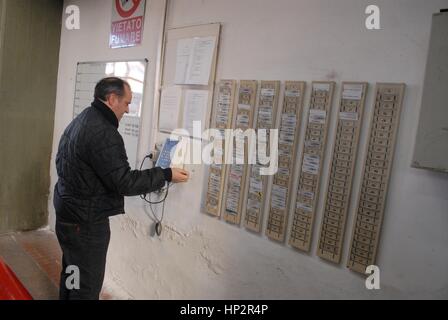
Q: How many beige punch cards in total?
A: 7